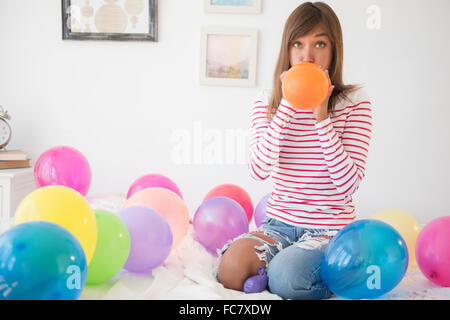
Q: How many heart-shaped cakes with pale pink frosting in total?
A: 0